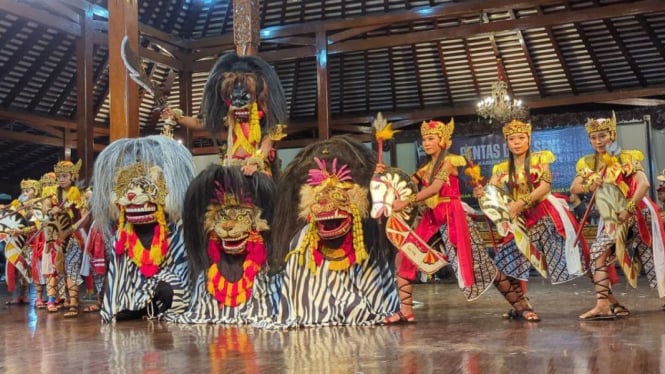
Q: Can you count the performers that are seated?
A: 3